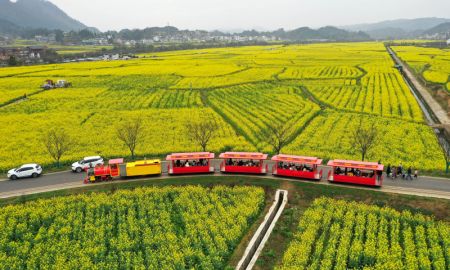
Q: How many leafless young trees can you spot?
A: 5